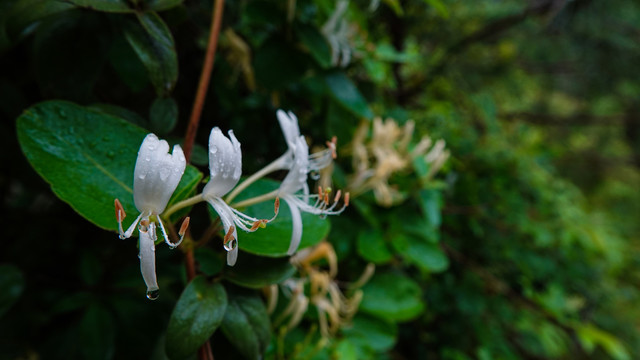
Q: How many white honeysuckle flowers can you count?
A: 4